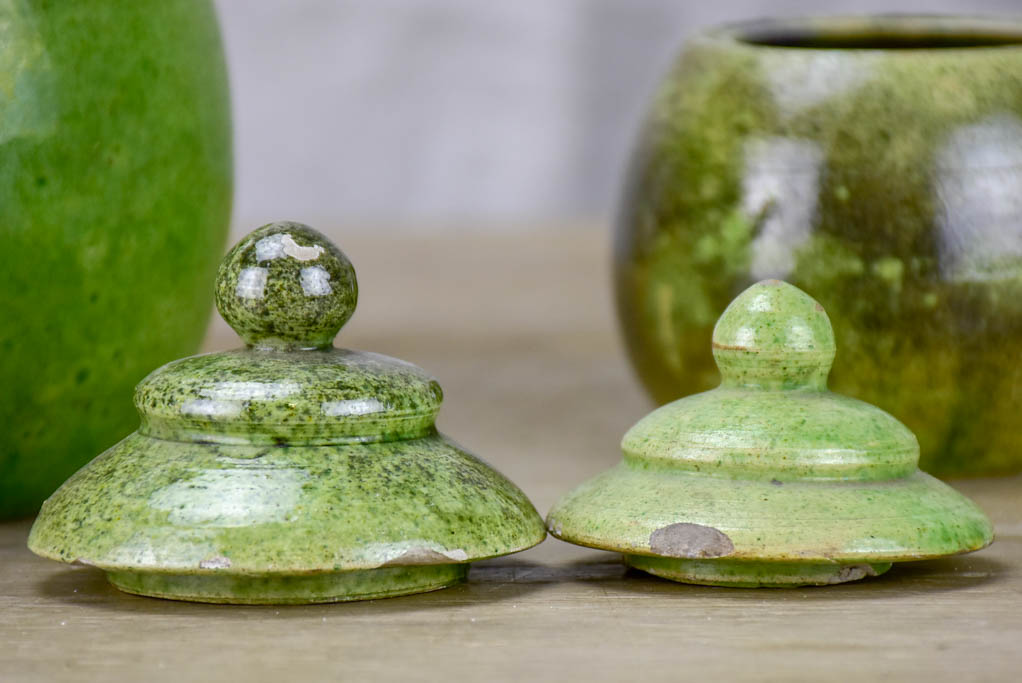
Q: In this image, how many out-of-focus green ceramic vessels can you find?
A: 2